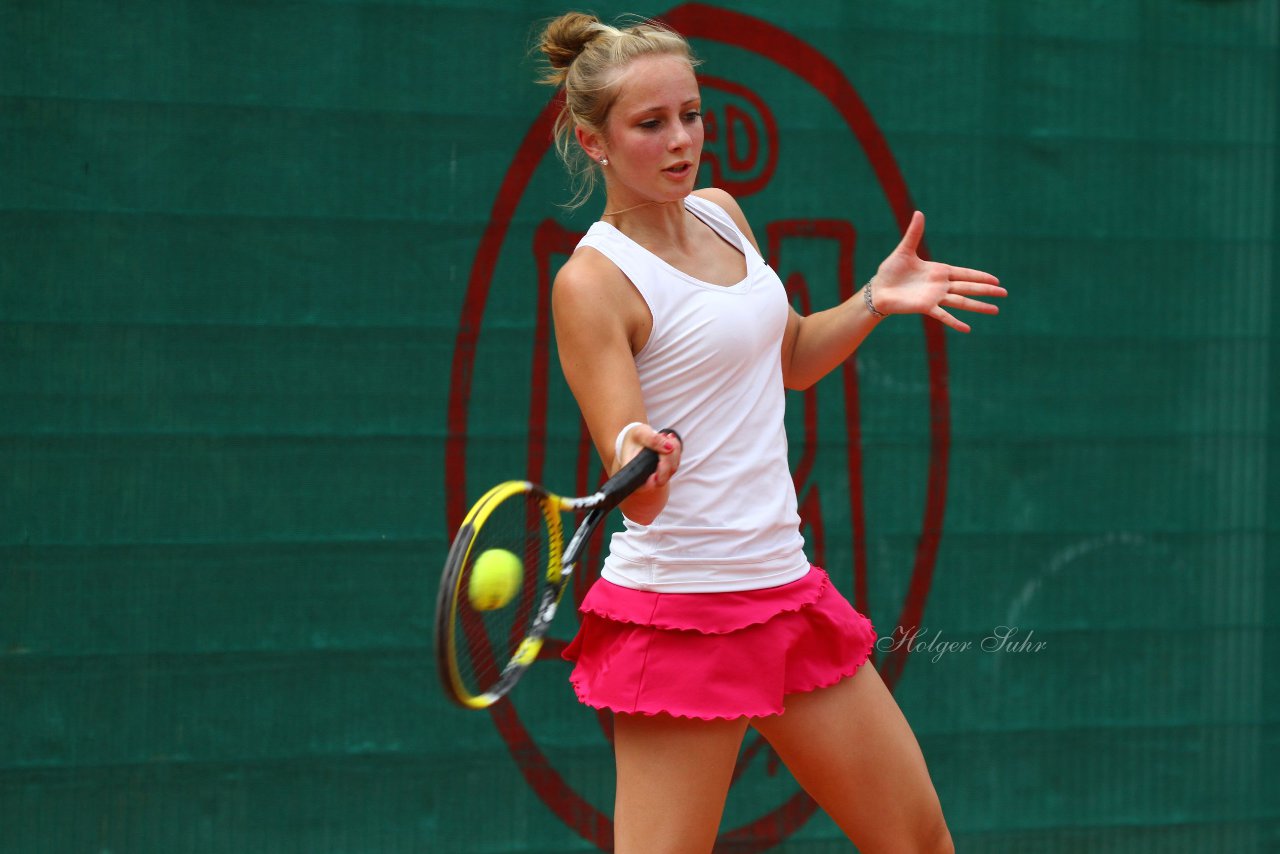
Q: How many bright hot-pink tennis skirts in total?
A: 1